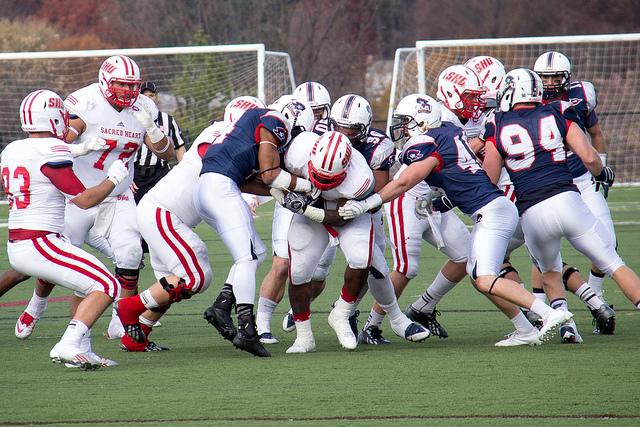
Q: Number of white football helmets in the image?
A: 12